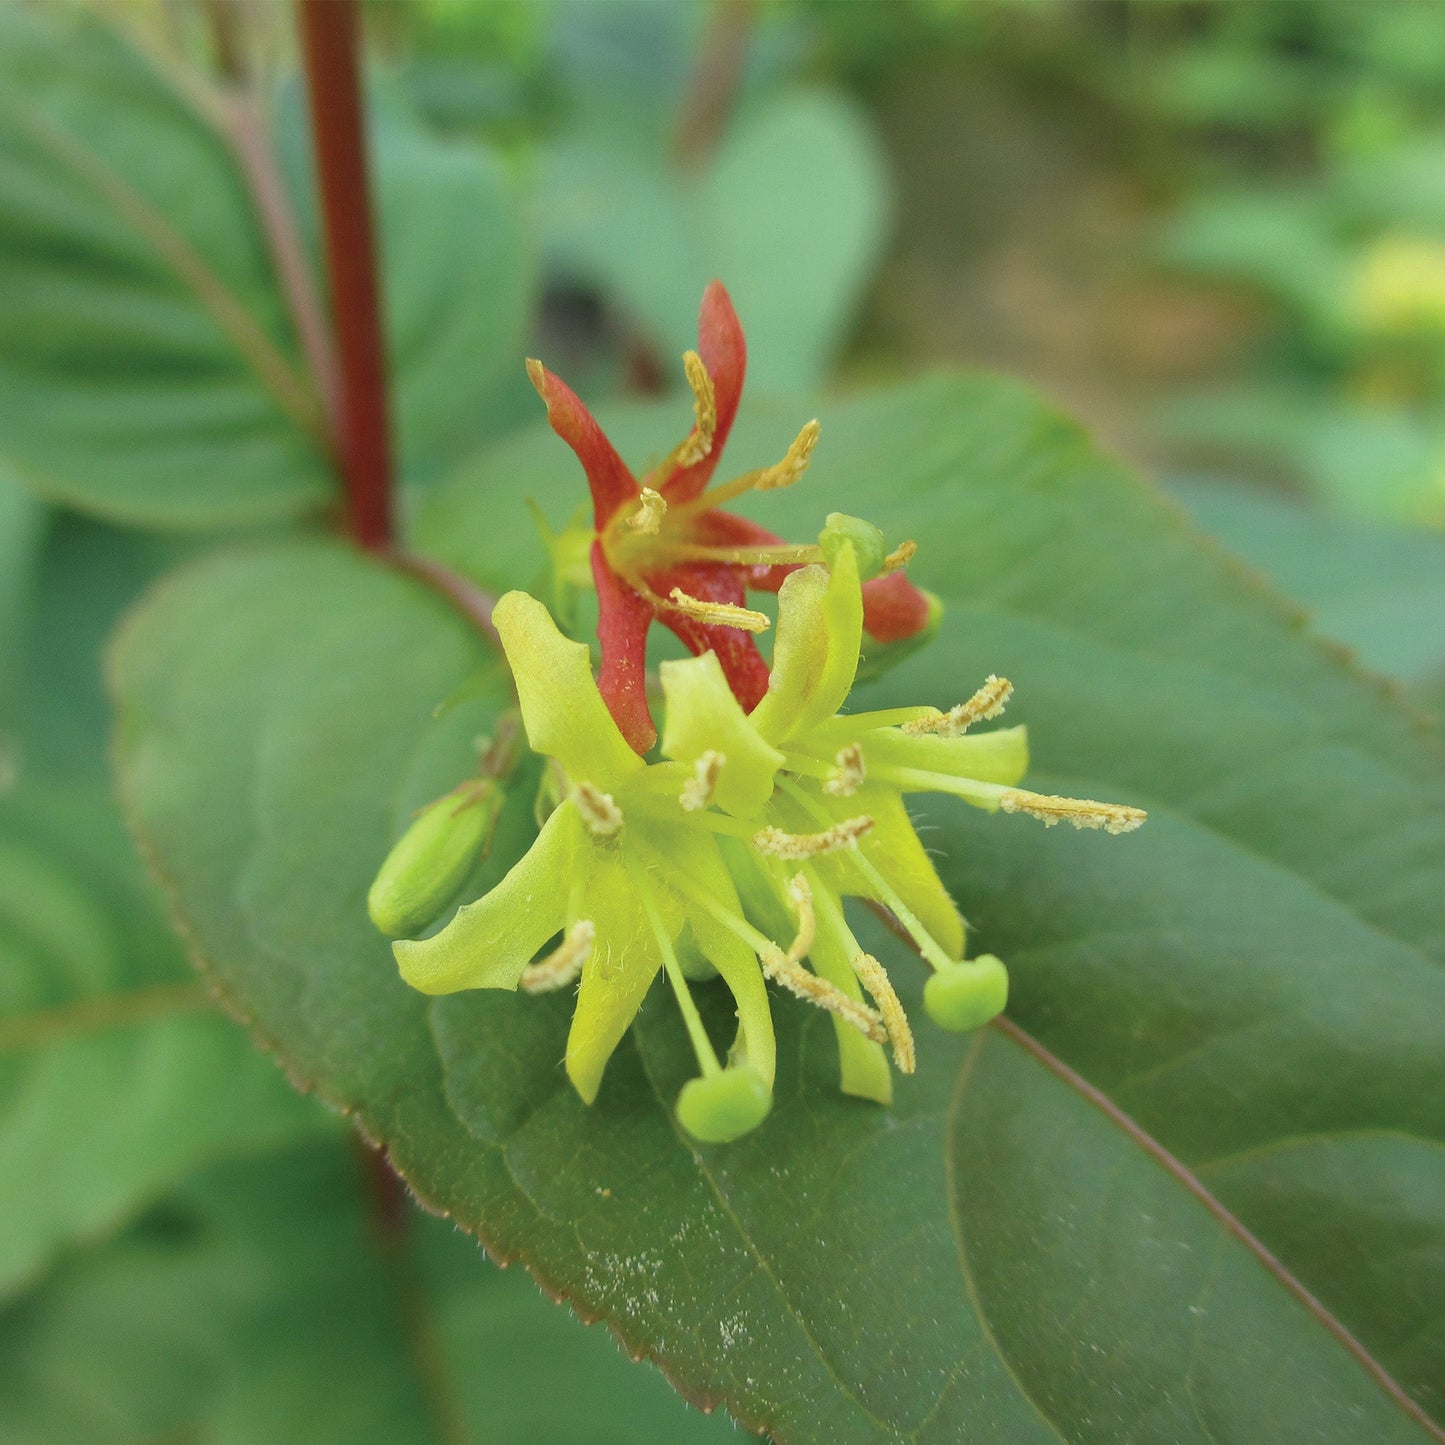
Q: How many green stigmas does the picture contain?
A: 3